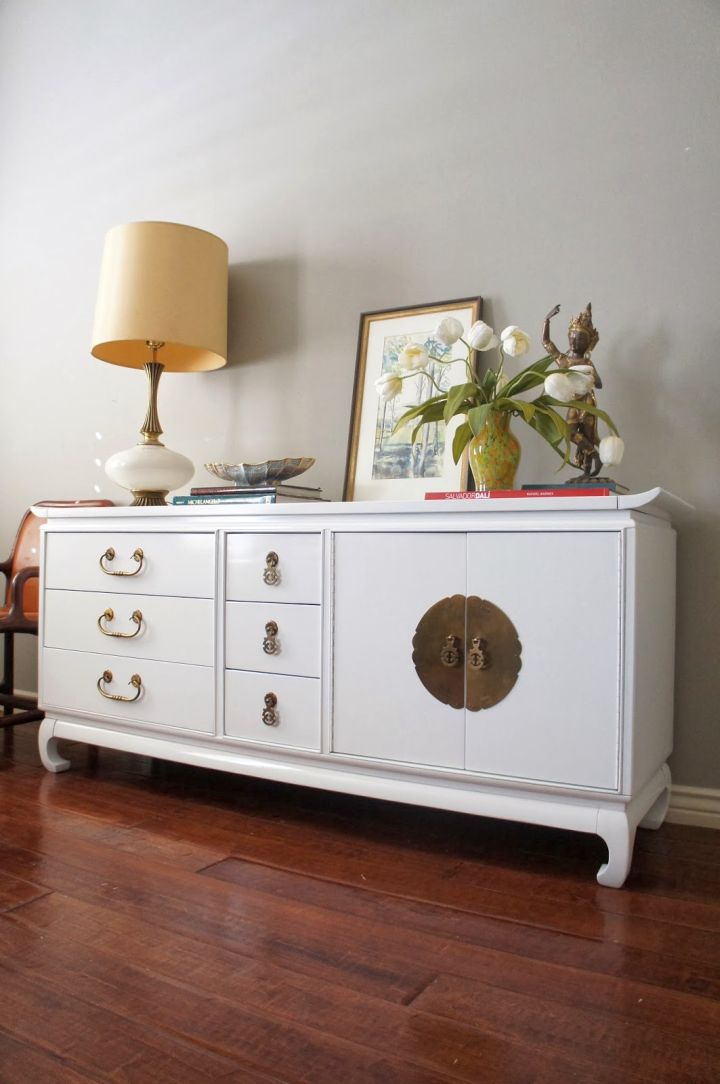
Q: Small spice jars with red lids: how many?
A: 0